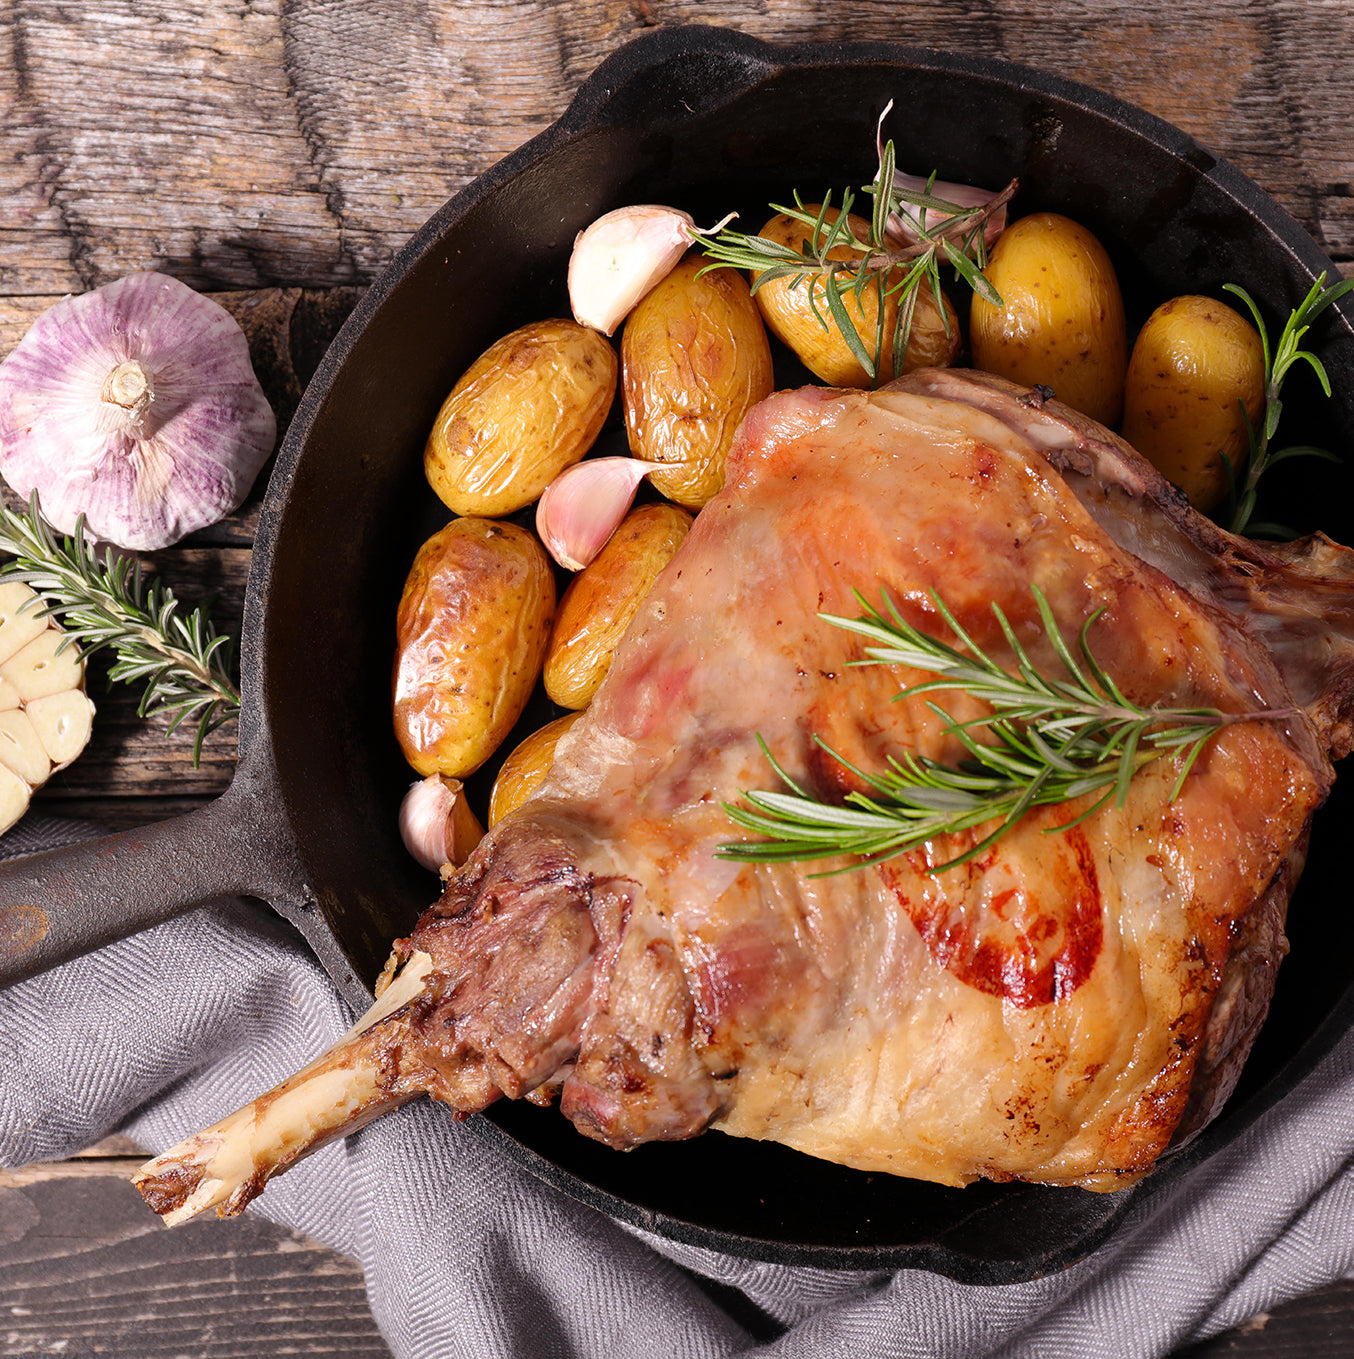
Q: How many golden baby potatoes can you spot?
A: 8